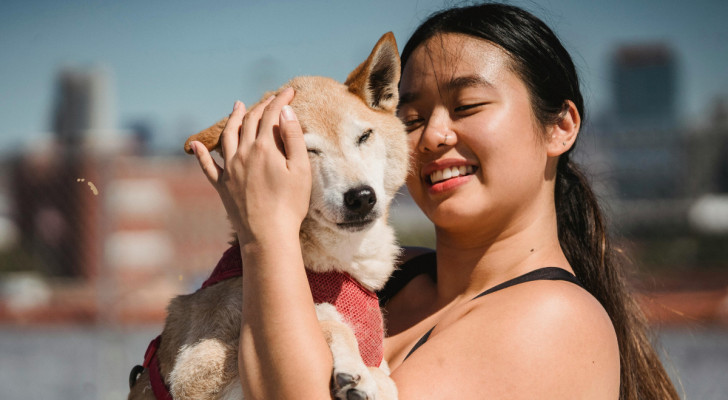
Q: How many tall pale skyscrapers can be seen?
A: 1